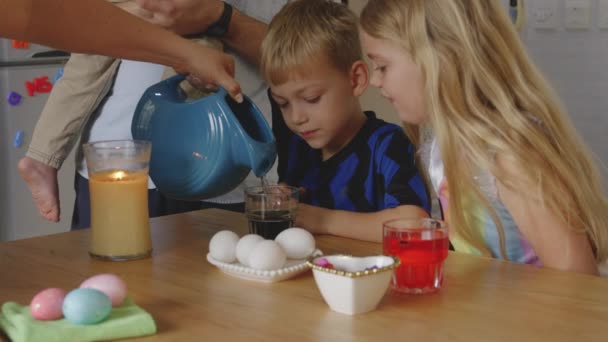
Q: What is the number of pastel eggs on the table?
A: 3